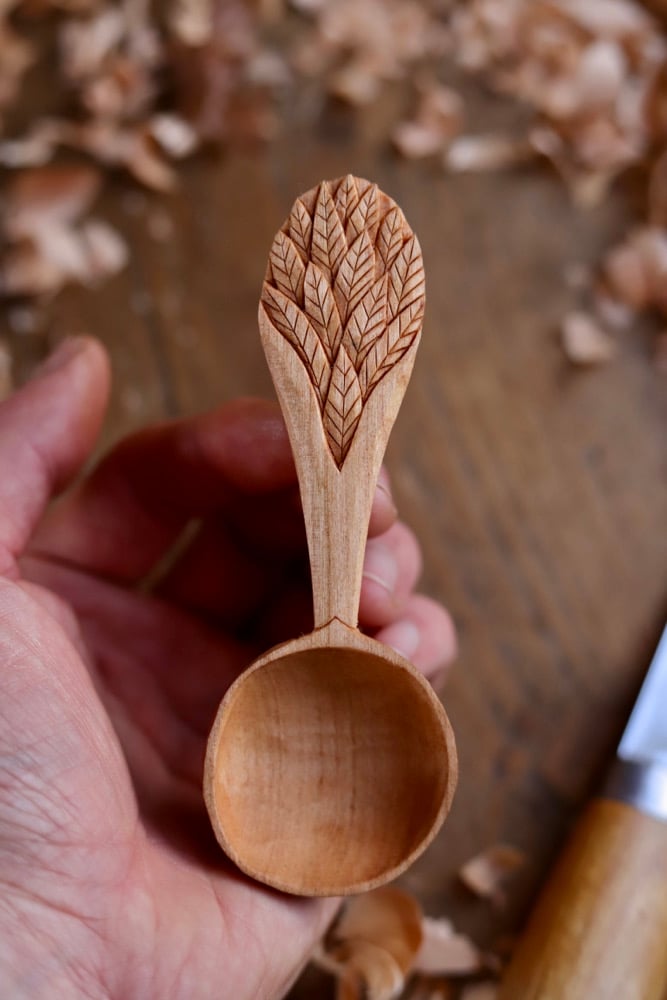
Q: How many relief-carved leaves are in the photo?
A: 13